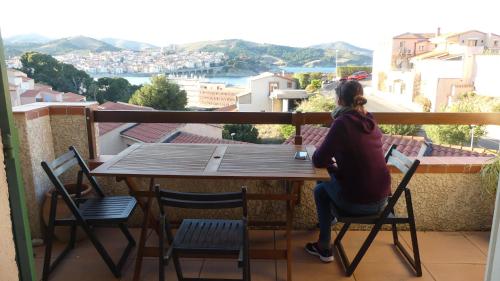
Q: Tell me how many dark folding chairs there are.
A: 3